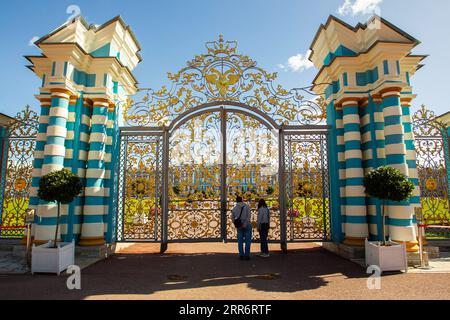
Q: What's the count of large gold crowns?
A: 1